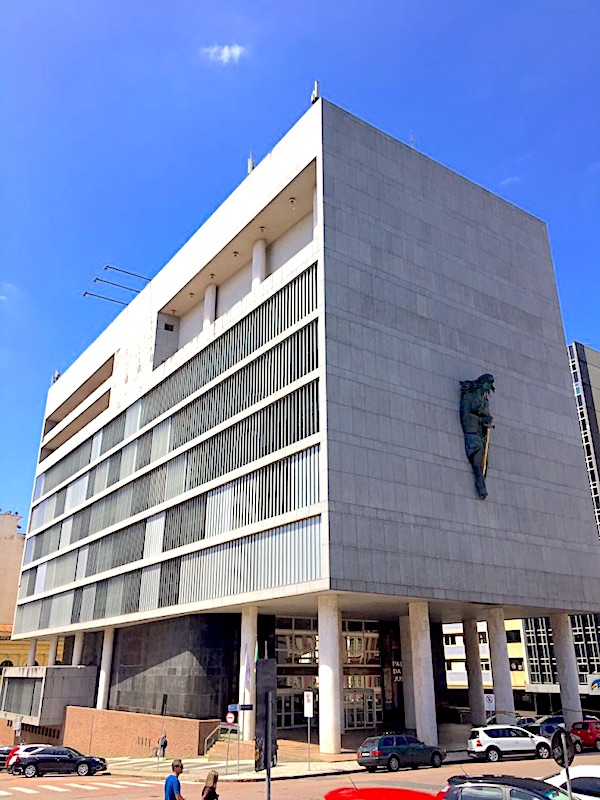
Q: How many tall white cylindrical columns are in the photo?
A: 11